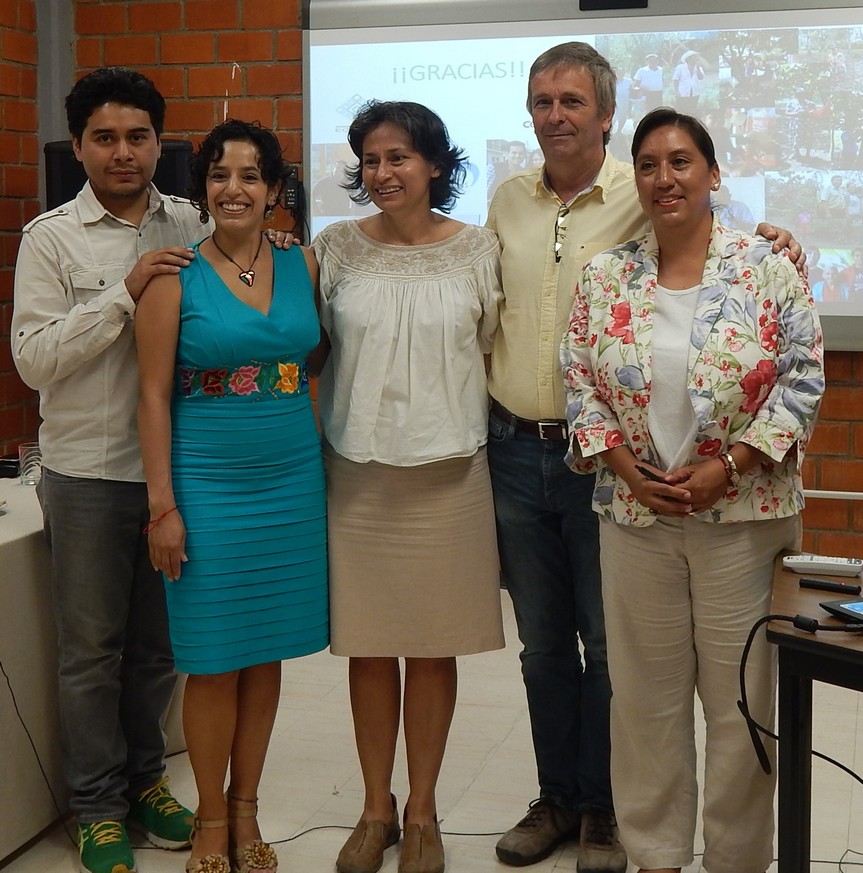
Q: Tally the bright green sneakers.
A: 2